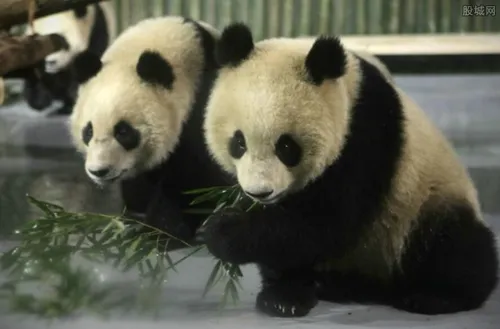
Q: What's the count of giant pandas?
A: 3